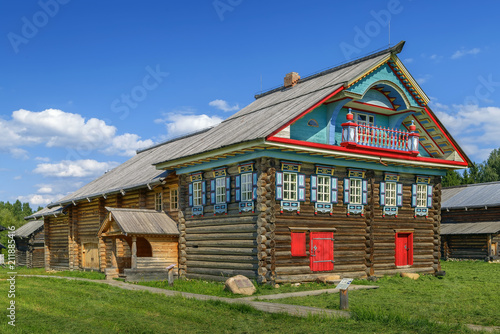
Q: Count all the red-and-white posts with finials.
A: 2